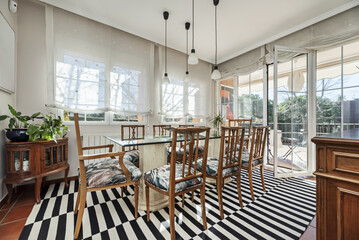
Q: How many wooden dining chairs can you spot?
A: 8